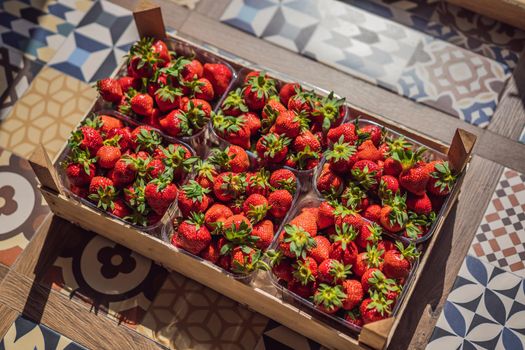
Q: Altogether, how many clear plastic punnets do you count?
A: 6